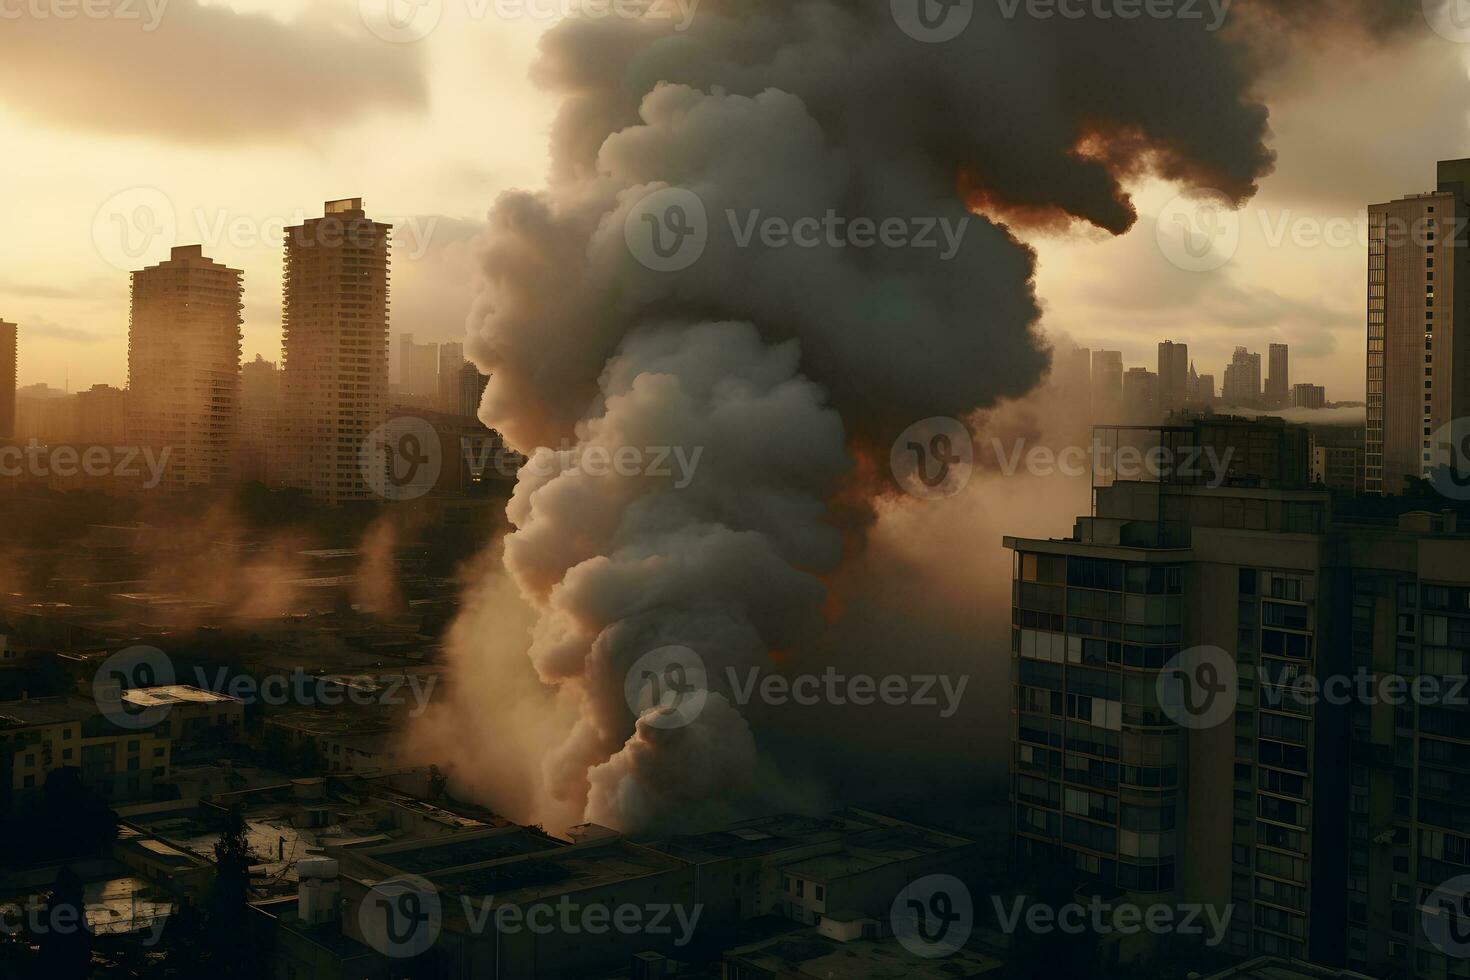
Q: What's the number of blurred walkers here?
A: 0